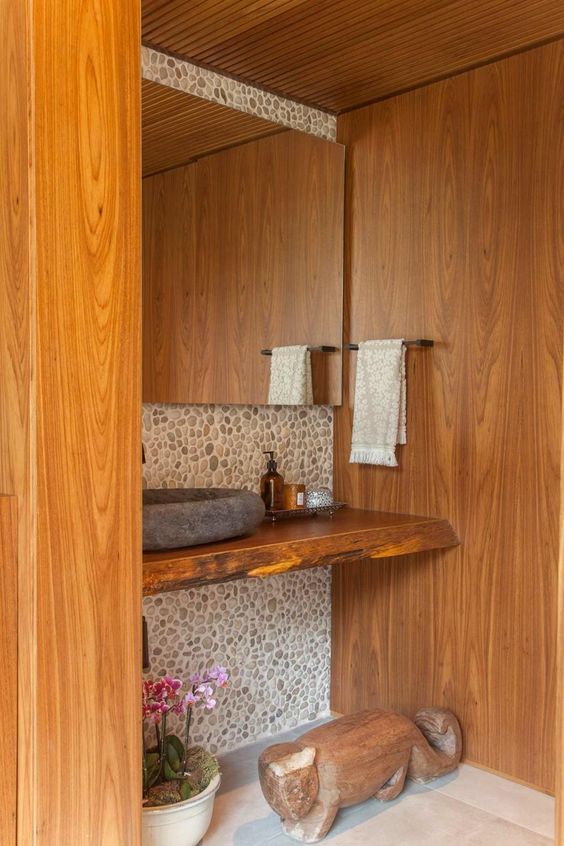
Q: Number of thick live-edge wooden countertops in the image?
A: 1